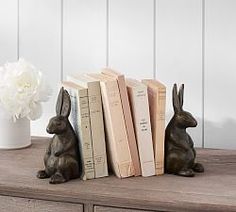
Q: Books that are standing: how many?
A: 6